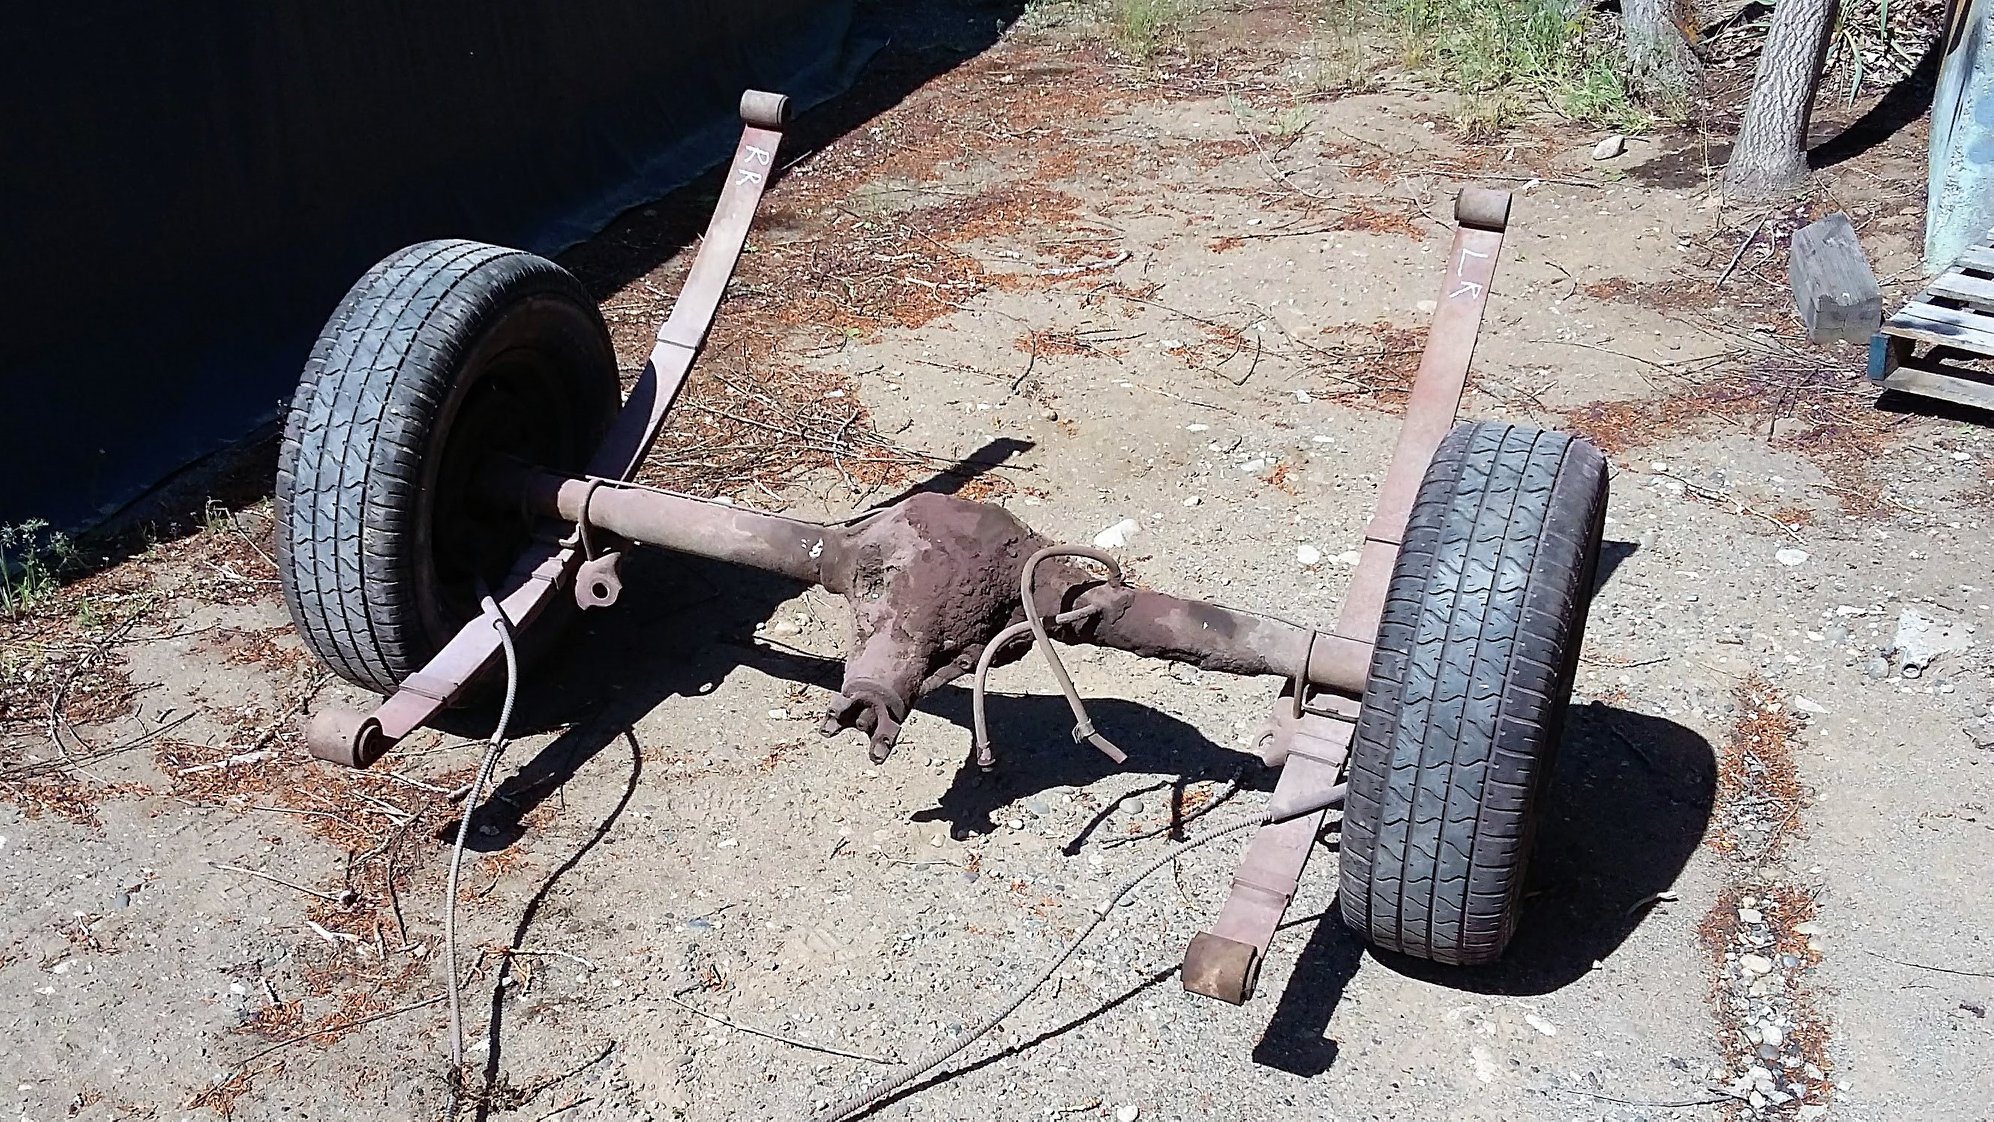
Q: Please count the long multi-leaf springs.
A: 2